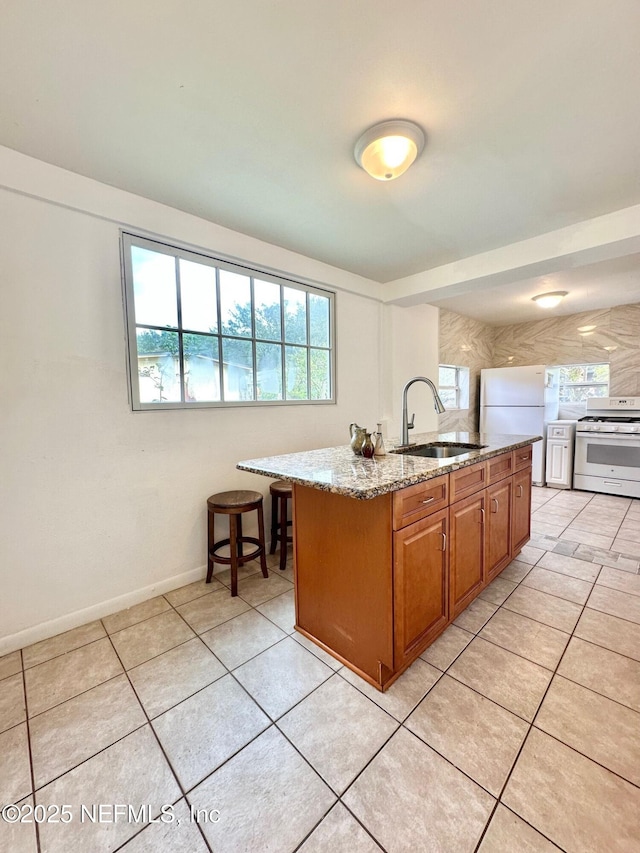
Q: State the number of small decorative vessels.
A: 3